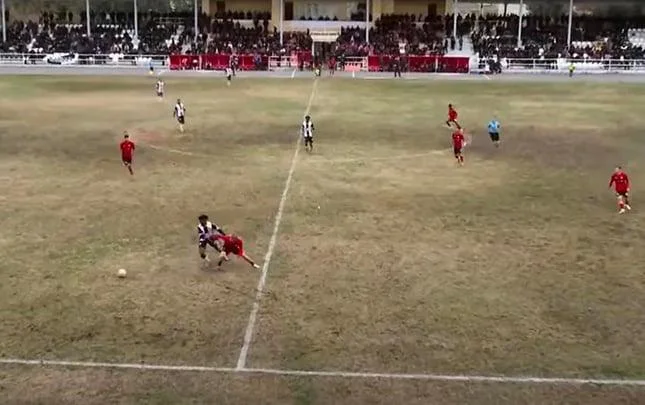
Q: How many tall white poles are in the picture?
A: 9